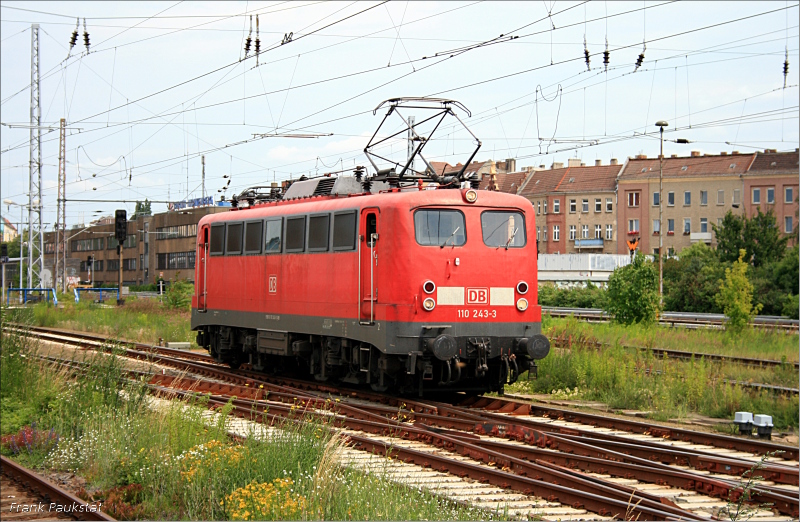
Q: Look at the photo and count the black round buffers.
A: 2